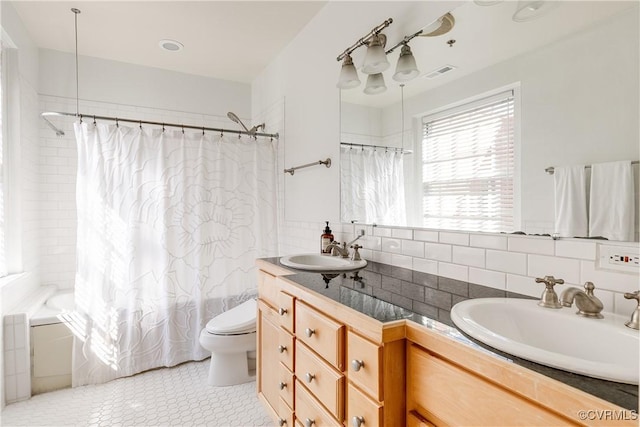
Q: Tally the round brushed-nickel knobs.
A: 9